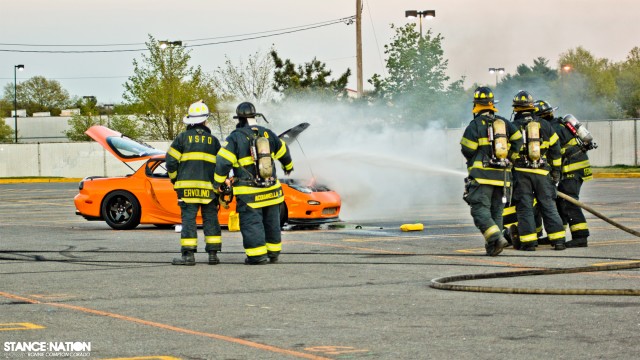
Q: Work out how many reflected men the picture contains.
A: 5